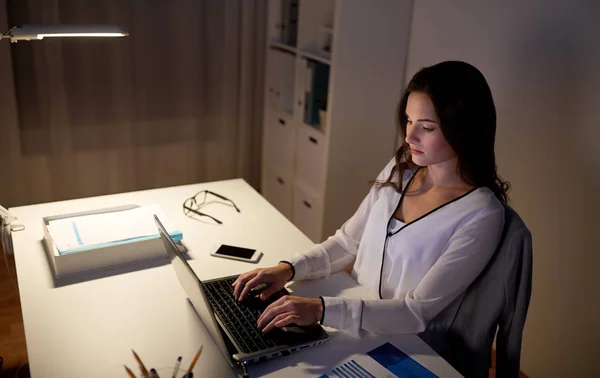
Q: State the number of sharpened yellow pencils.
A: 3